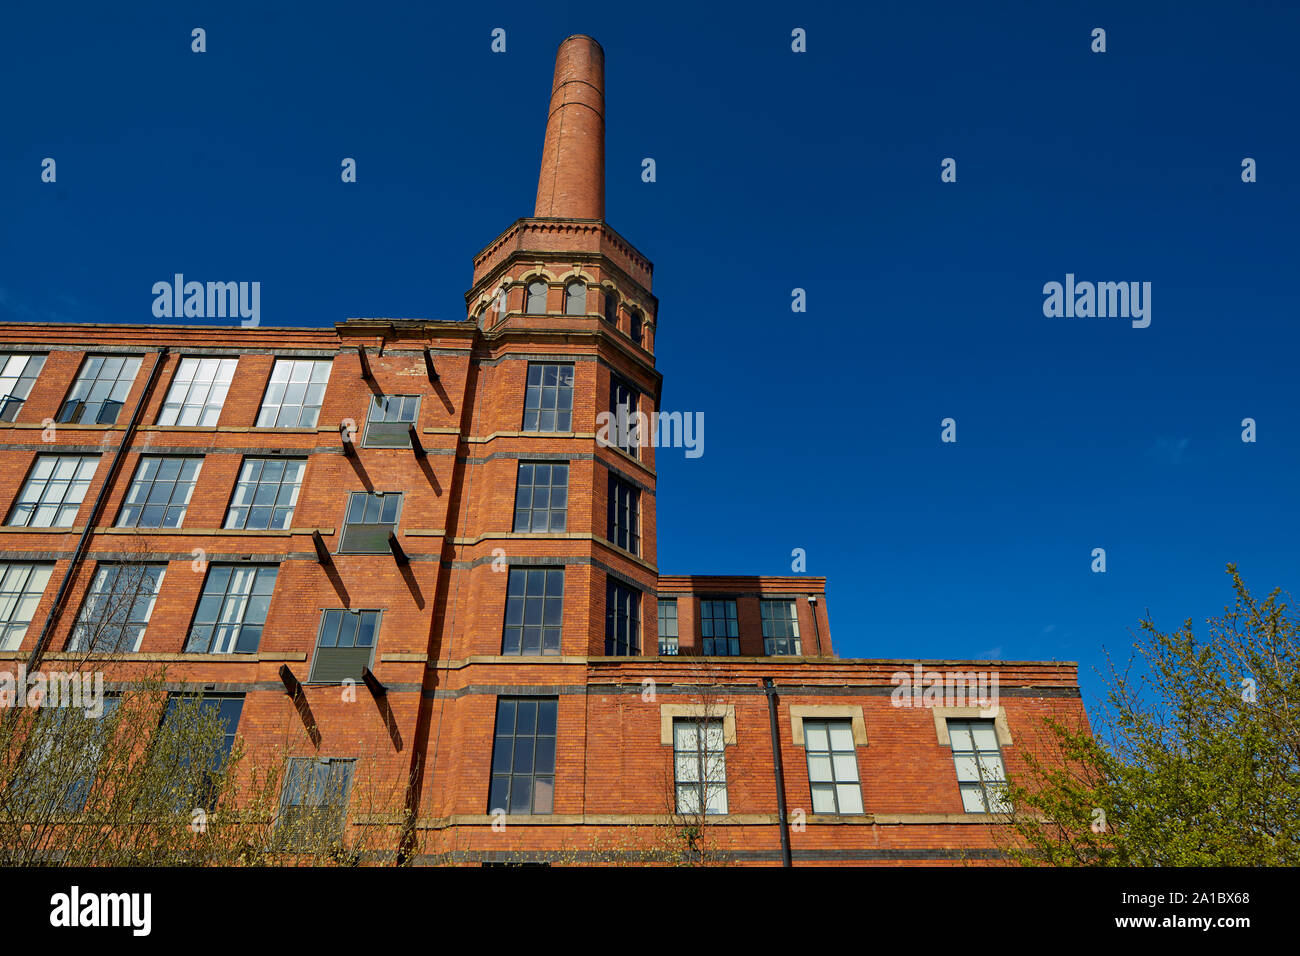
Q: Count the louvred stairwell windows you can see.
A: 4